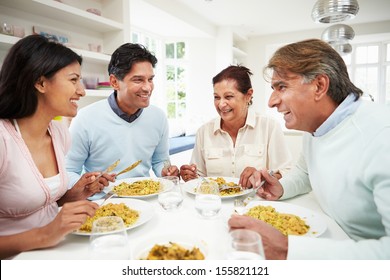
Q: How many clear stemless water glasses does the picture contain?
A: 4